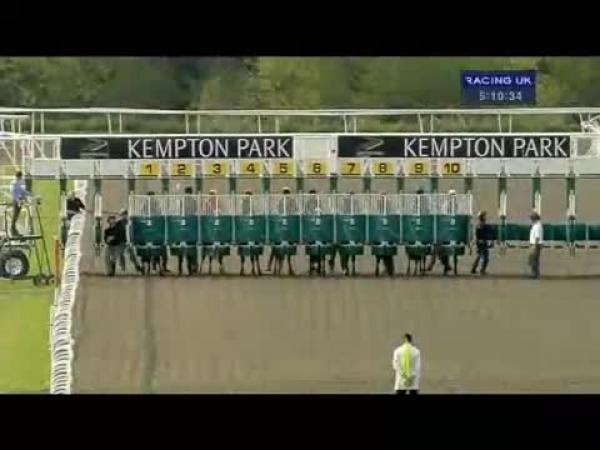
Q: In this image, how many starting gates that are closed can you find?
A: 10